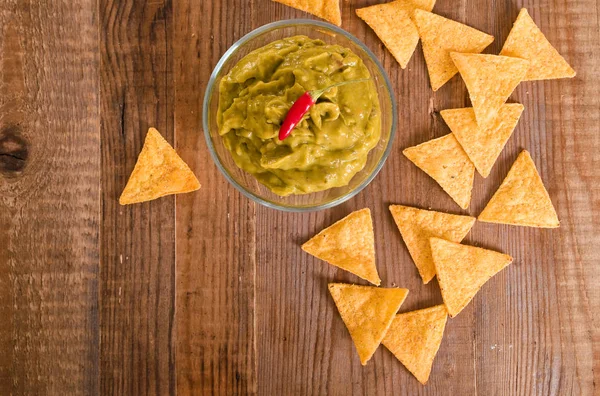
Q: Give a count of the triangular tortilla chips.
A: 14